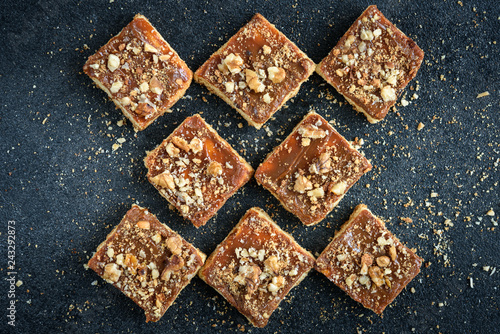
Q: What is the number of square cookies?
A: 8